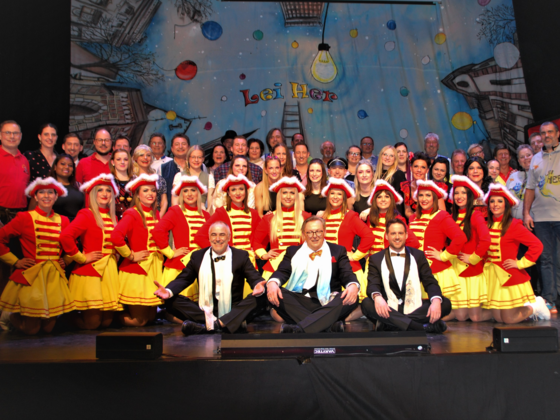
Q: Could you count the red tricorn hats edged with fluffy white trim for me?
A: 11